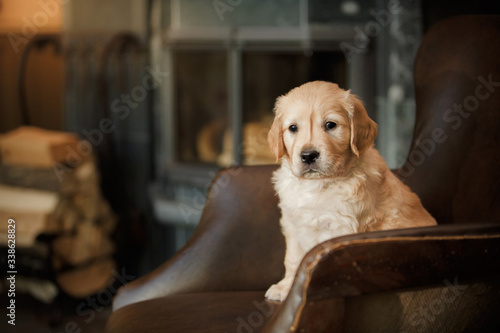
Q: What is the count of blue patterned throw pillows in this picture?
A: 0